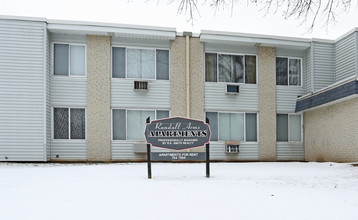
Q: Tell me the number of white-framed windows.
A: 8